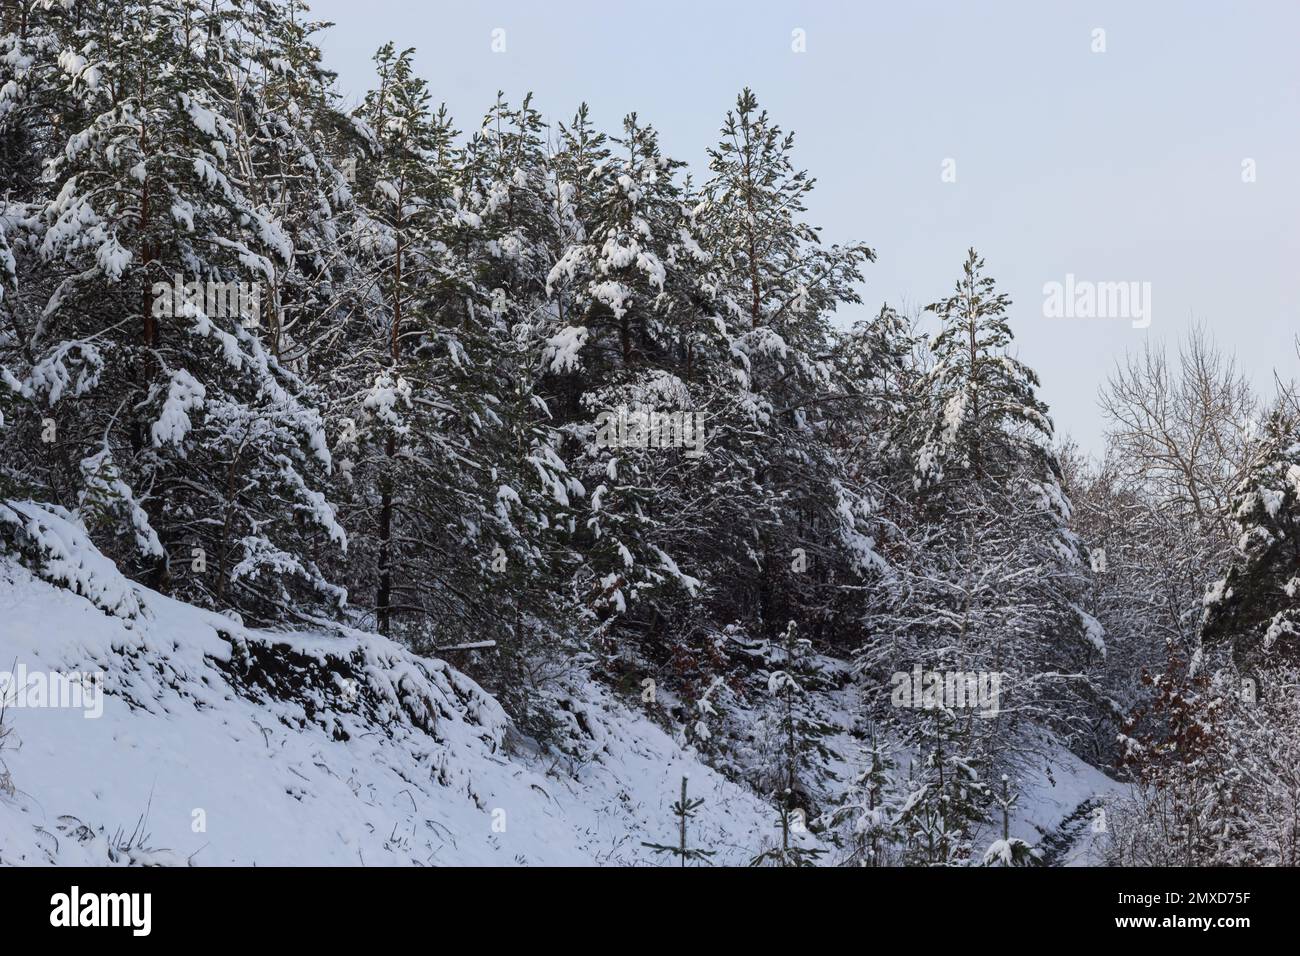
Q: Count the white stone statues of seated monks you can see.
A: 0